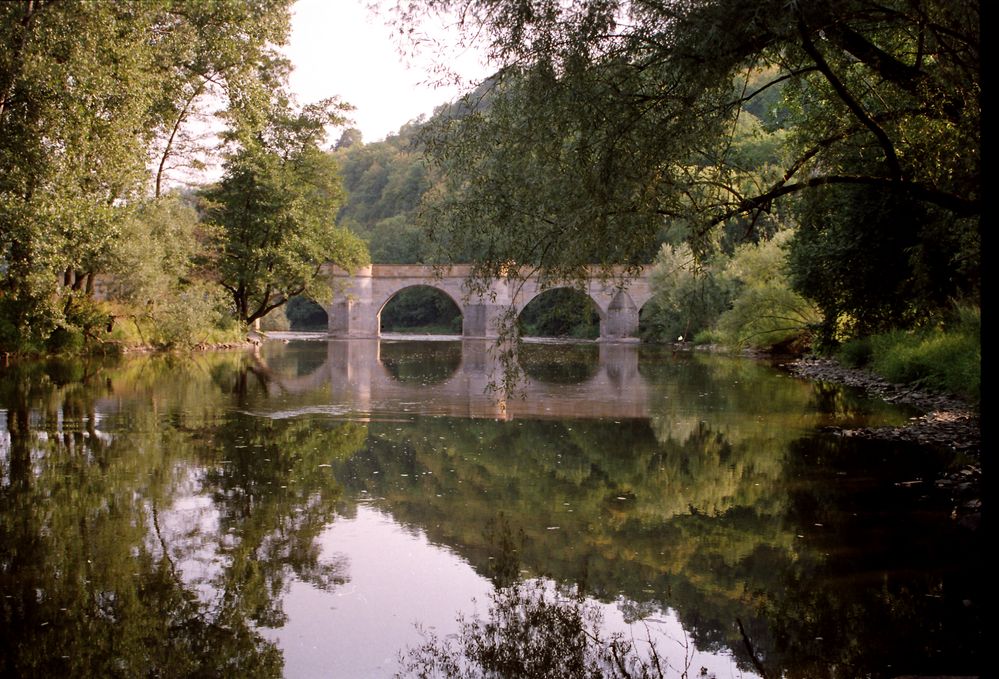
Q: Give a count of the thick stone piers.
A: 3